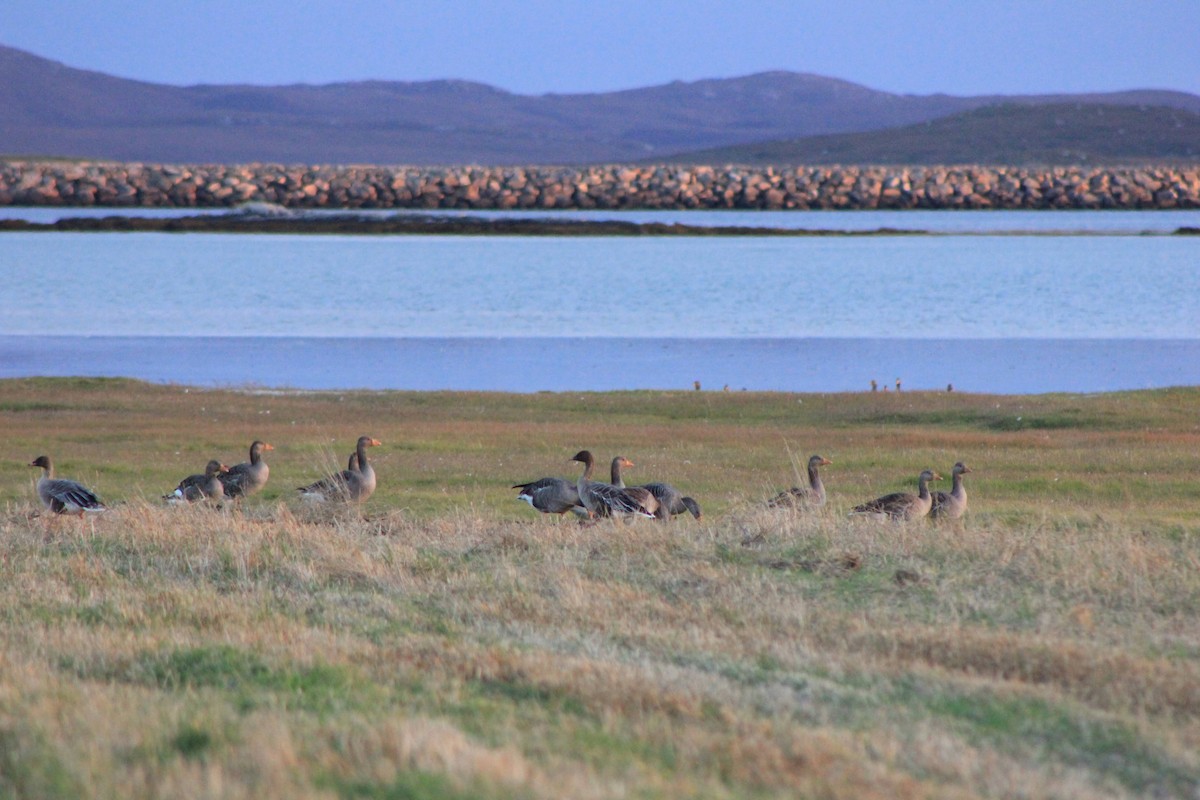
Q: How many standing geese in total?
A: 12